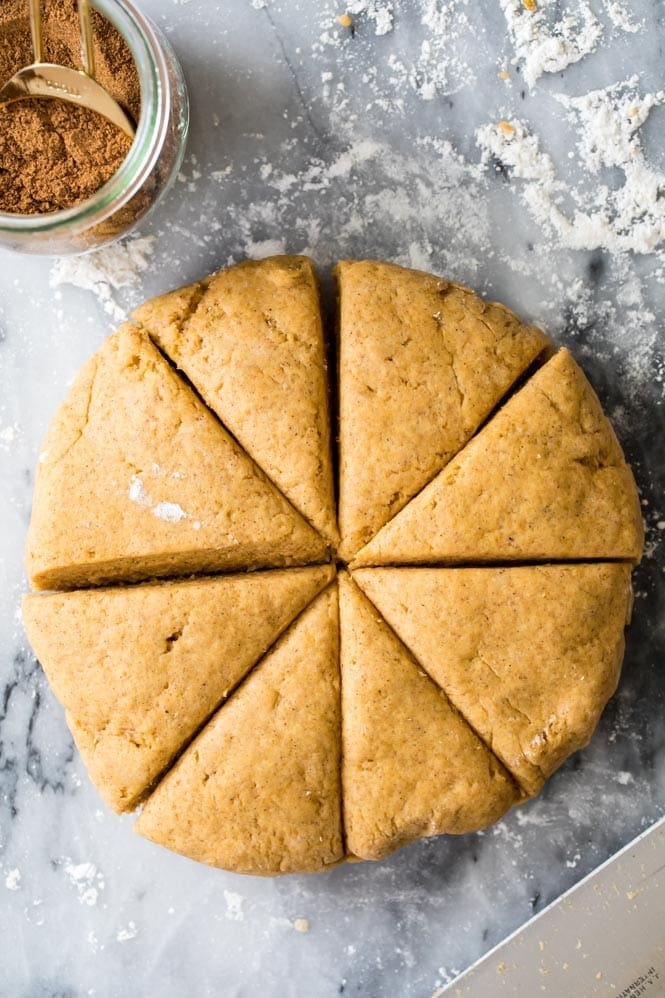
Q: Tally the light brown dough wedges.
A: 8